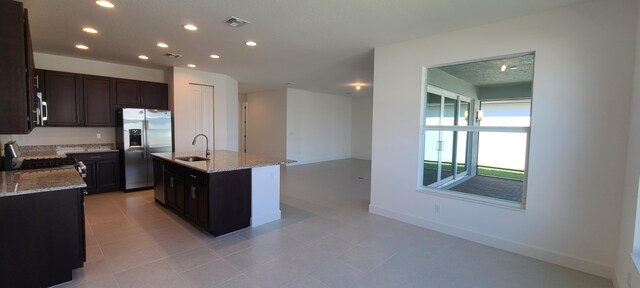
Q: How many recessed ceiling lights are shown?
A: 9